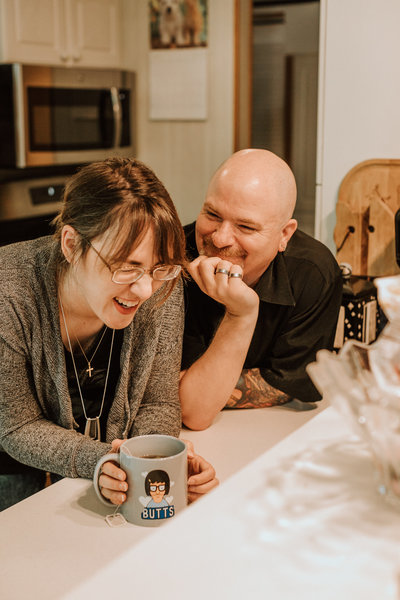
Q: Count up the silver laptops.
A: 0